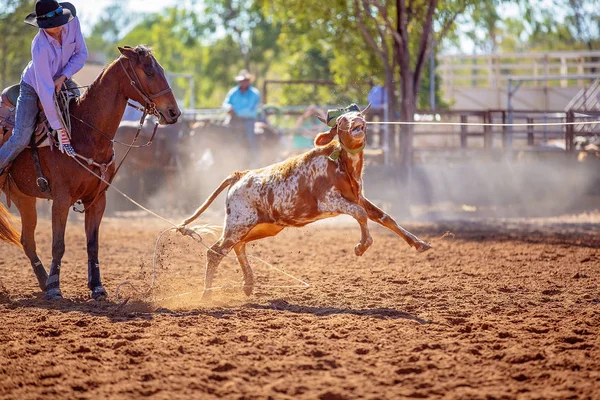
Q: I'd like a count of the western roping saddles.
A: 1